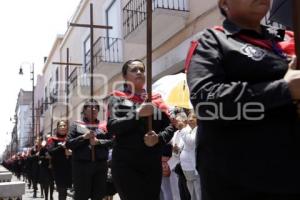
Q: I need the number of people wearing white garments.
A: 2